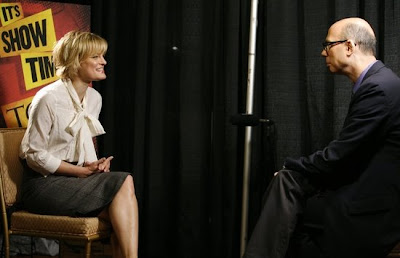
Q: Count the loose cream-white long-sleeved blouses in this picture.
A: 1